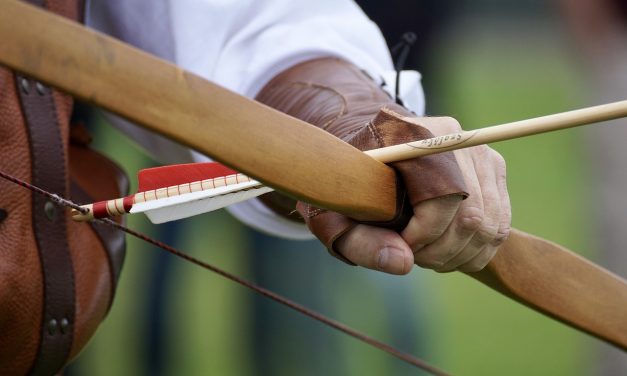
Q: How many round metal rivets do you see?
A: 5